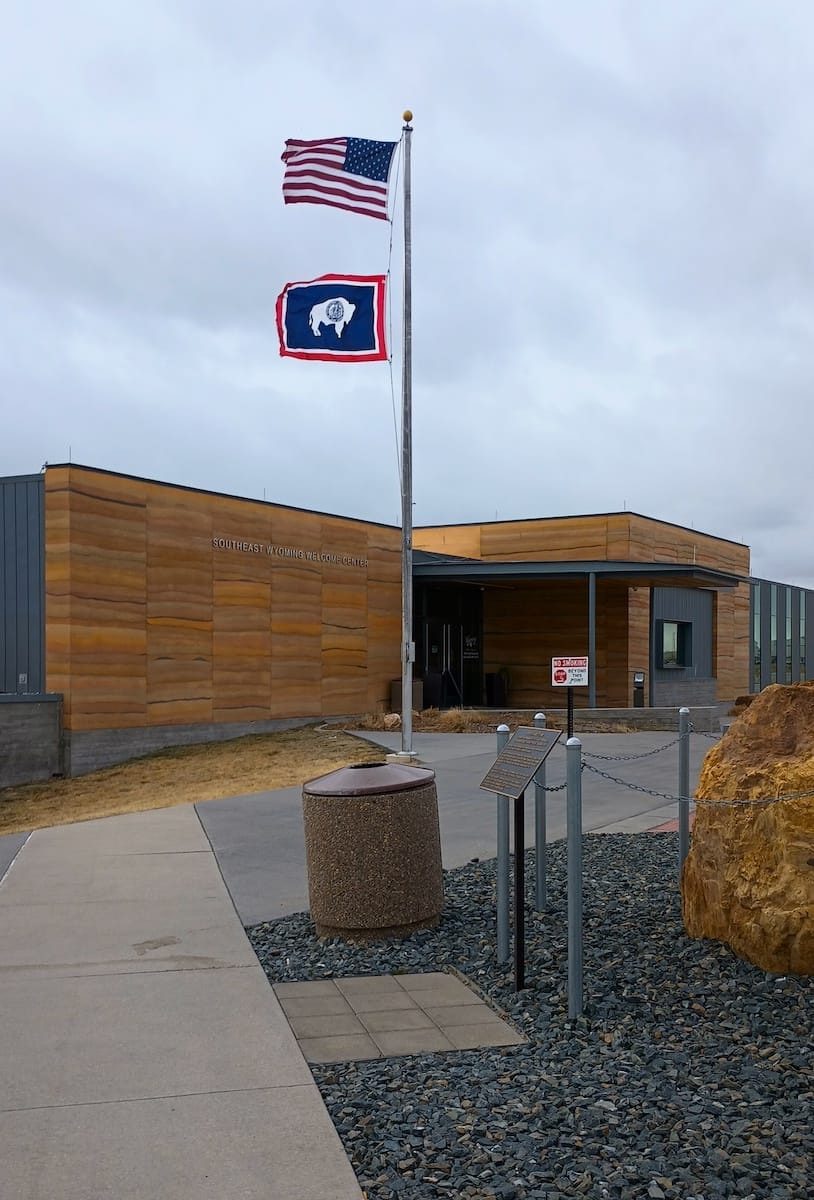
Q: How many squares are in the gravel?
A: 12